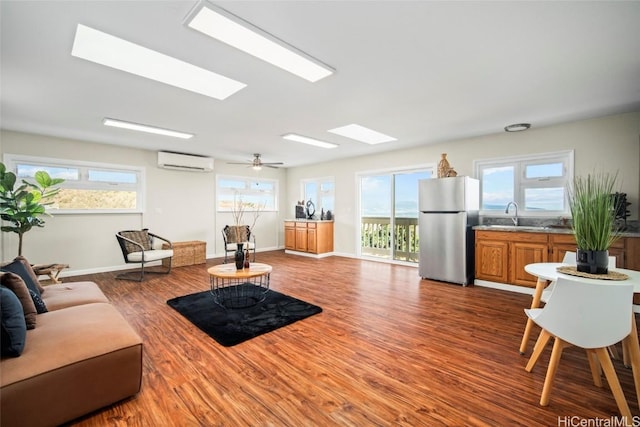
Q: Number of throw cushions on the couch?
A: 5